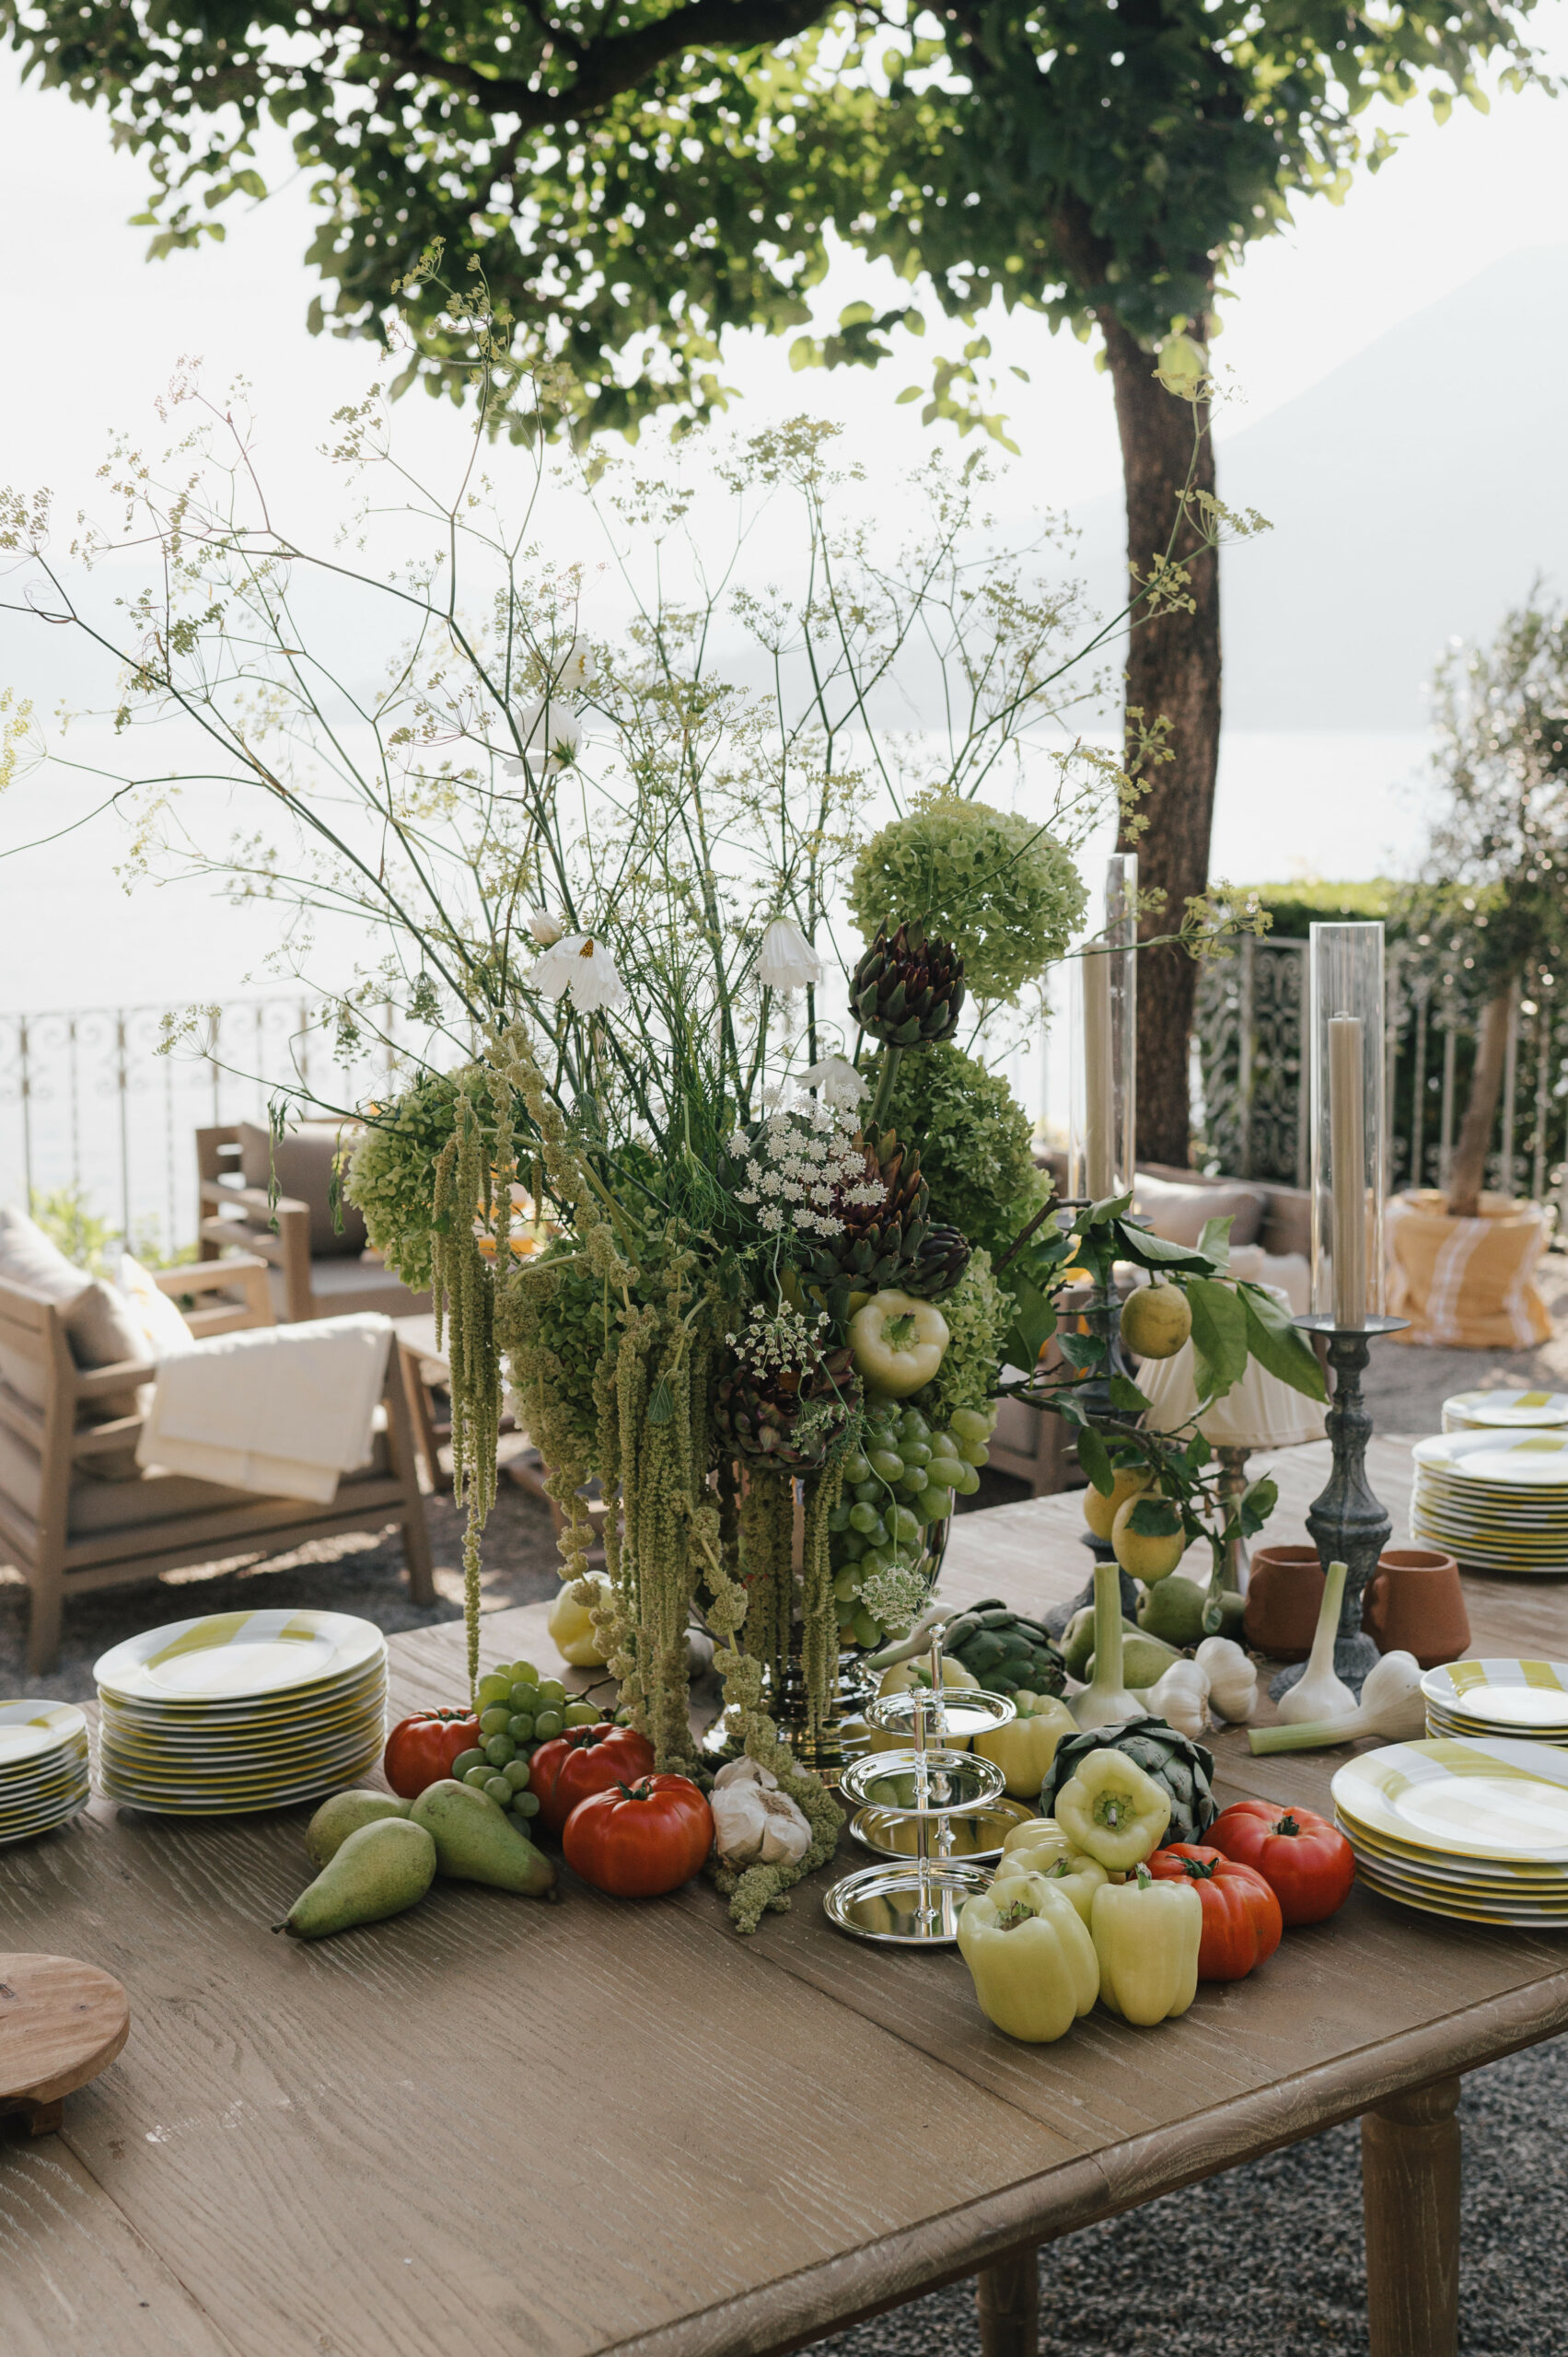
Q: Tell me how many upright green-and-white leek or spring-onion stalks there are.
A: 2